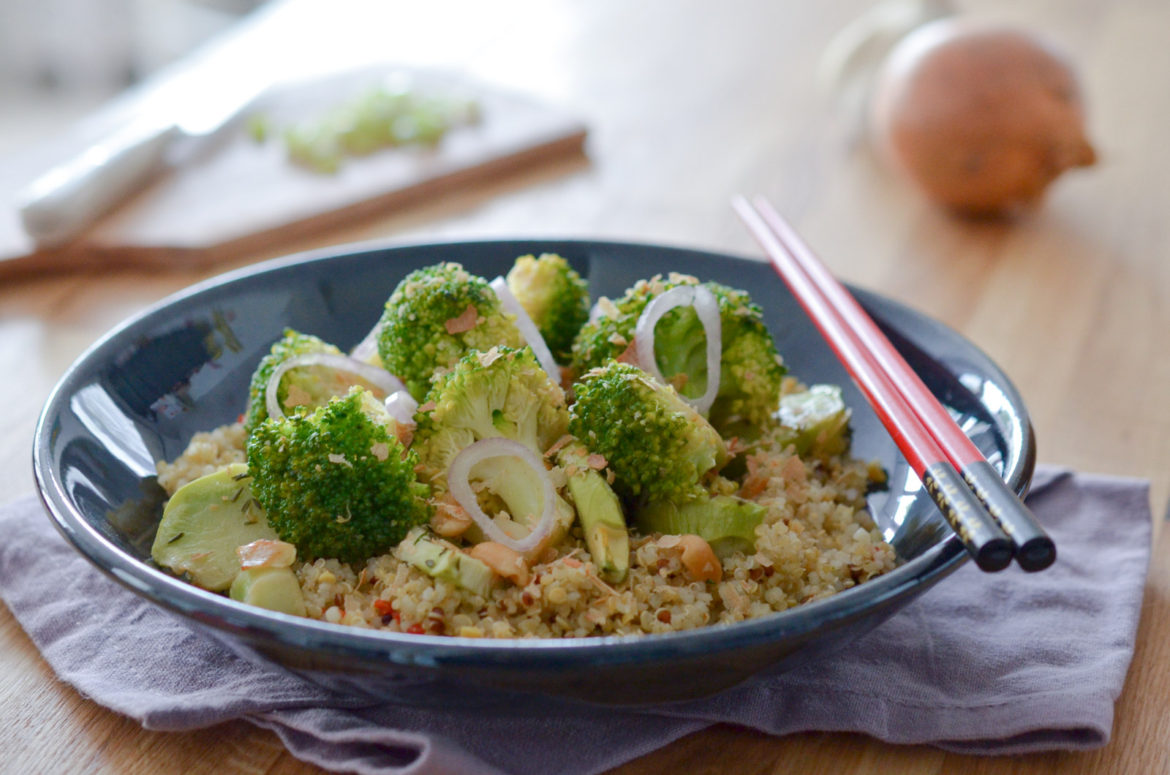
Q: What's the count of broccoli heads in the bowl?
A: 7